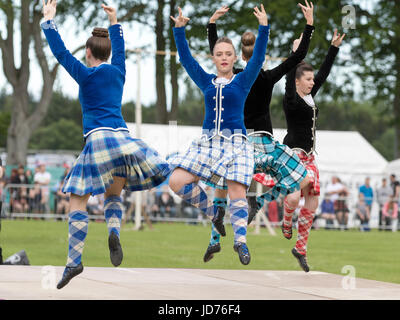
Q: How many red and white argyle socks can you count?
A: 2